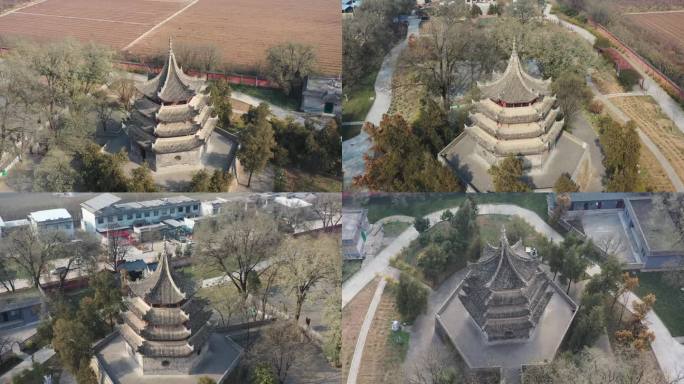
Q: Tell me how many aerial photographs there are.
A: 4